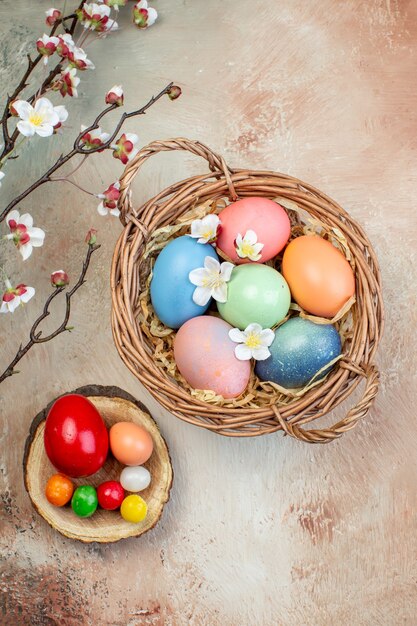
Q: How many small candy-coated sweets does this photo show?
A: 5